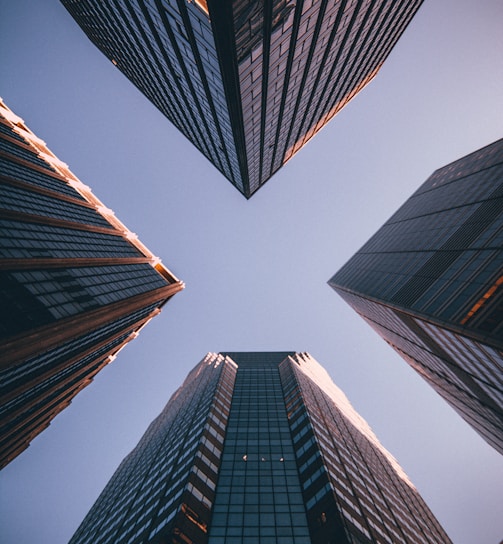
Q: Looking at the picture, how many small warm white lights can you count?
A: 3